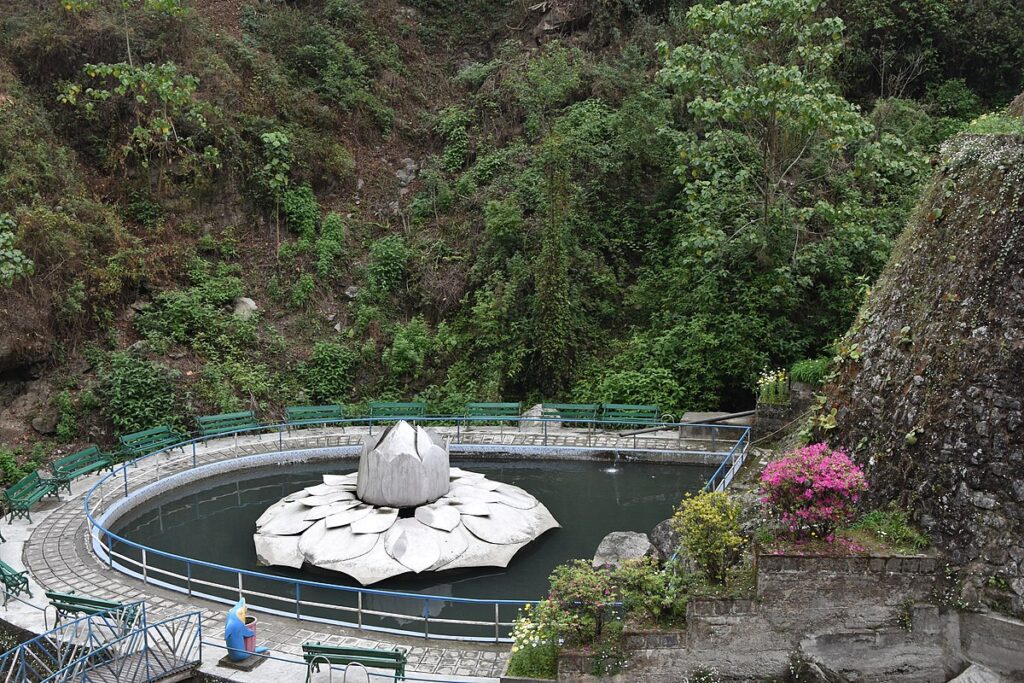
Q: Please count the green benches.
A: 12